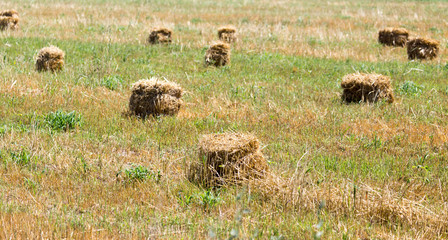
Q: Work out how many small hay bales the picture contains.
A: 10